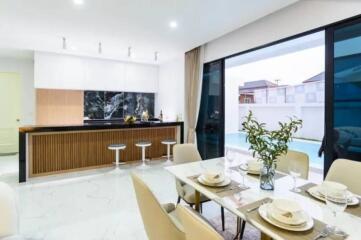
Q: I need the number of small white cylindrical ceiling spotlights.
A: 4